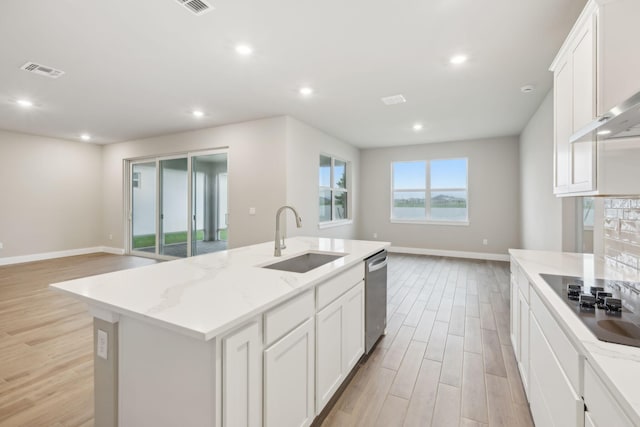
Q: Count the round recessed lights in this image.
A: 7